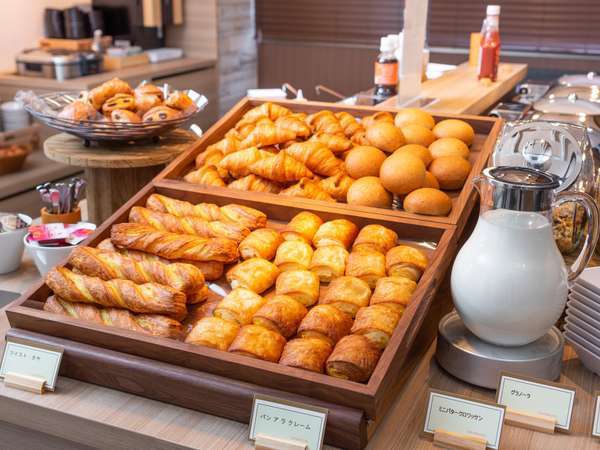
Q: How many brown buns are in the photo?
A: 12